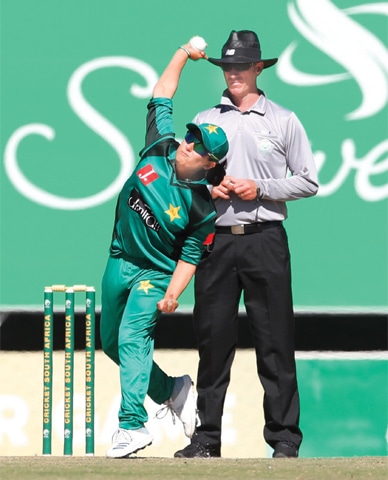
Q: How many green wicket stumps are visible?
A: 3